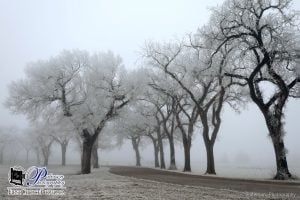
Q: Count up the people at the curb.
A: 0